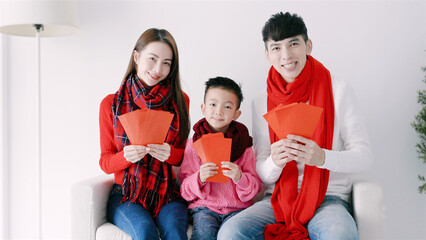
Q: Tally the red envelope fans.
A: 3